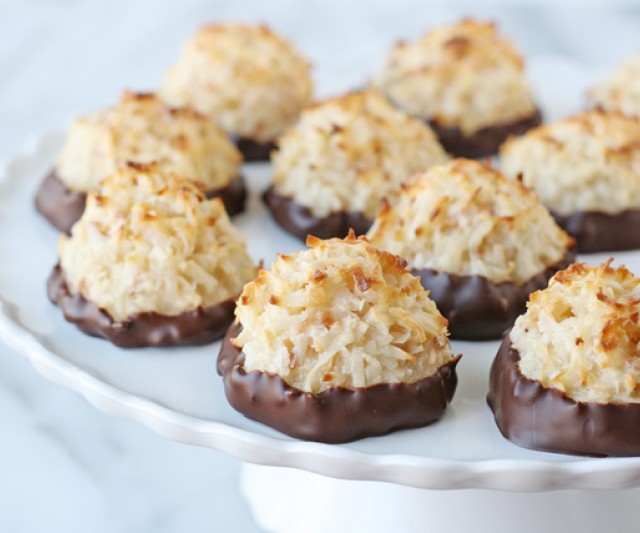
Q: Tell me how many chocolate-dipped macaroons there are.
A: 10